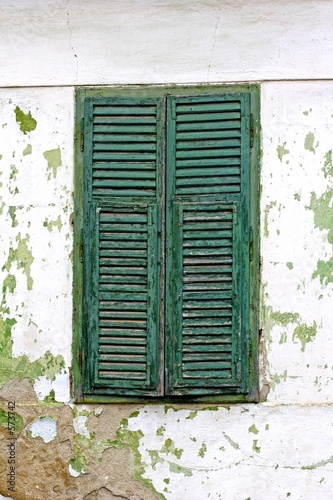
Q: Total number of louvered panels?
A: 4